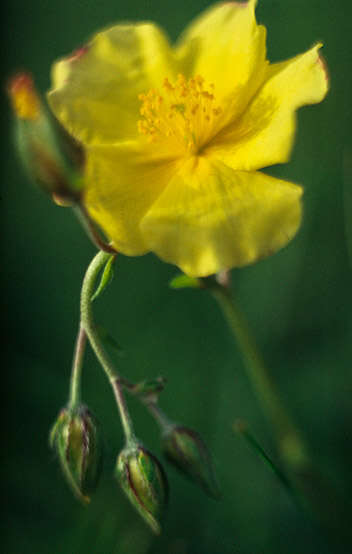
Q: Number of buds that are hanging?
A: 3